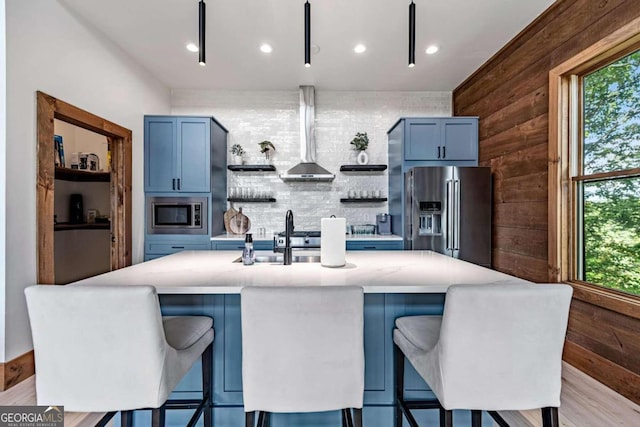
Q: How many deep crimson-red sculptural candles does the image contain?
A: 0